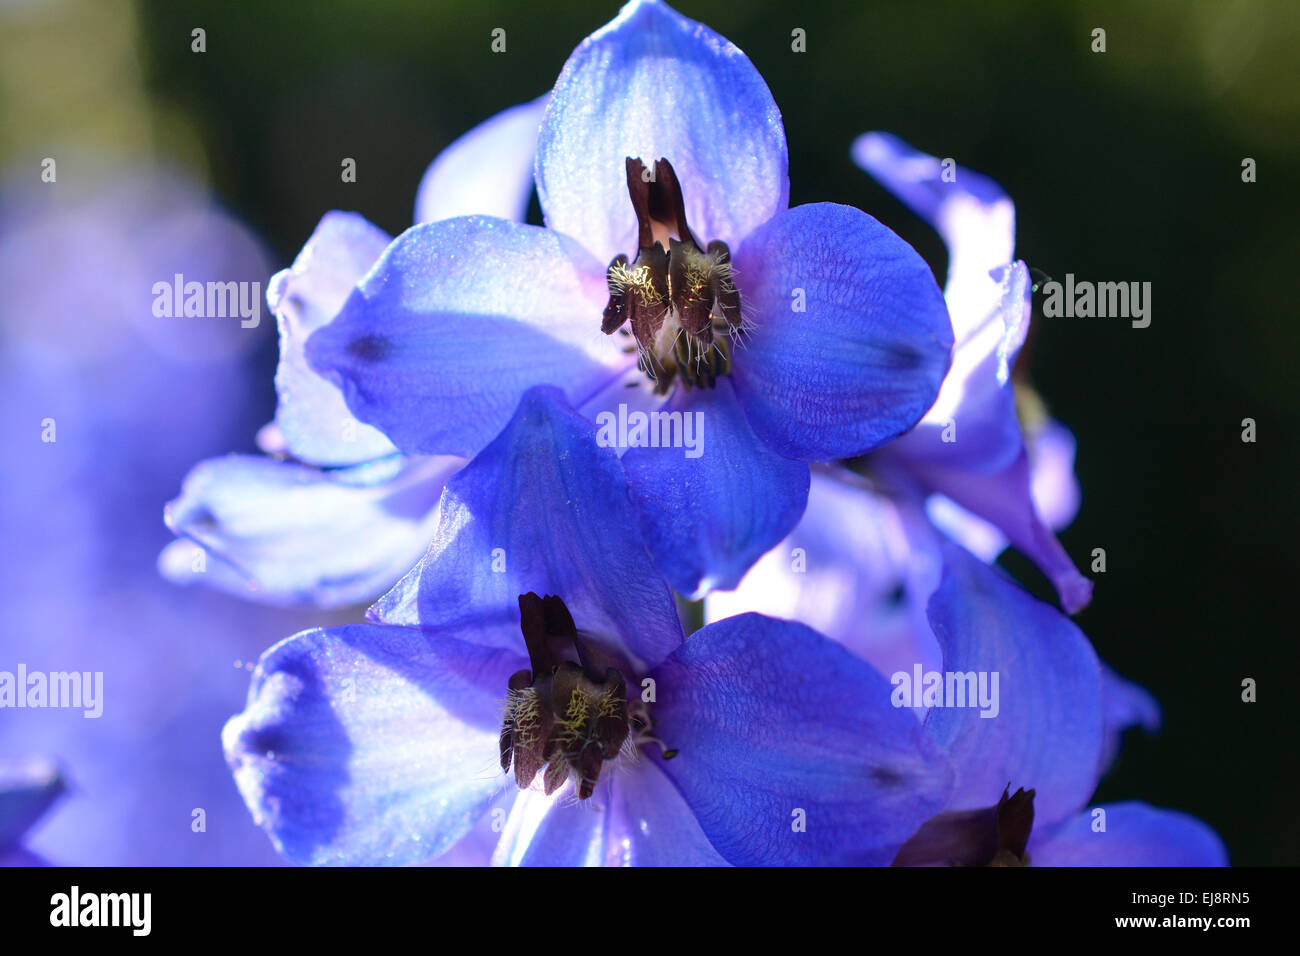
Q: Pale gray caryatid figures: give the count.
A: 0